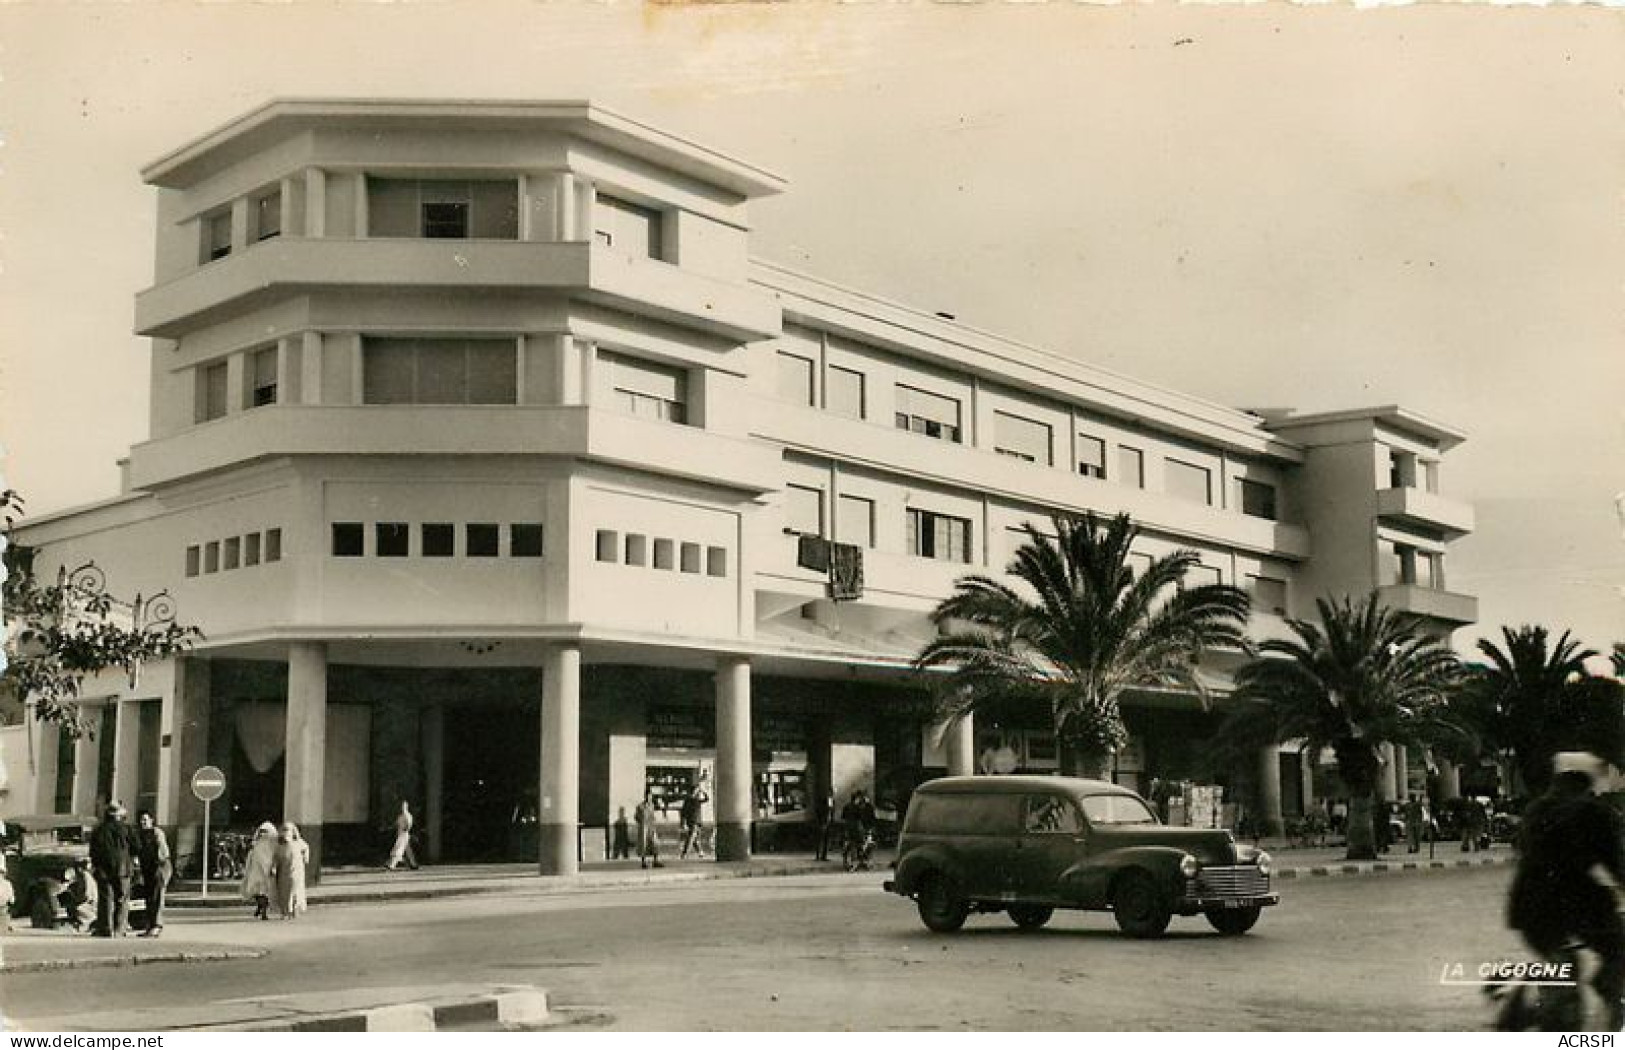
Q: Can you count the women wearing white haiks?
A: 2